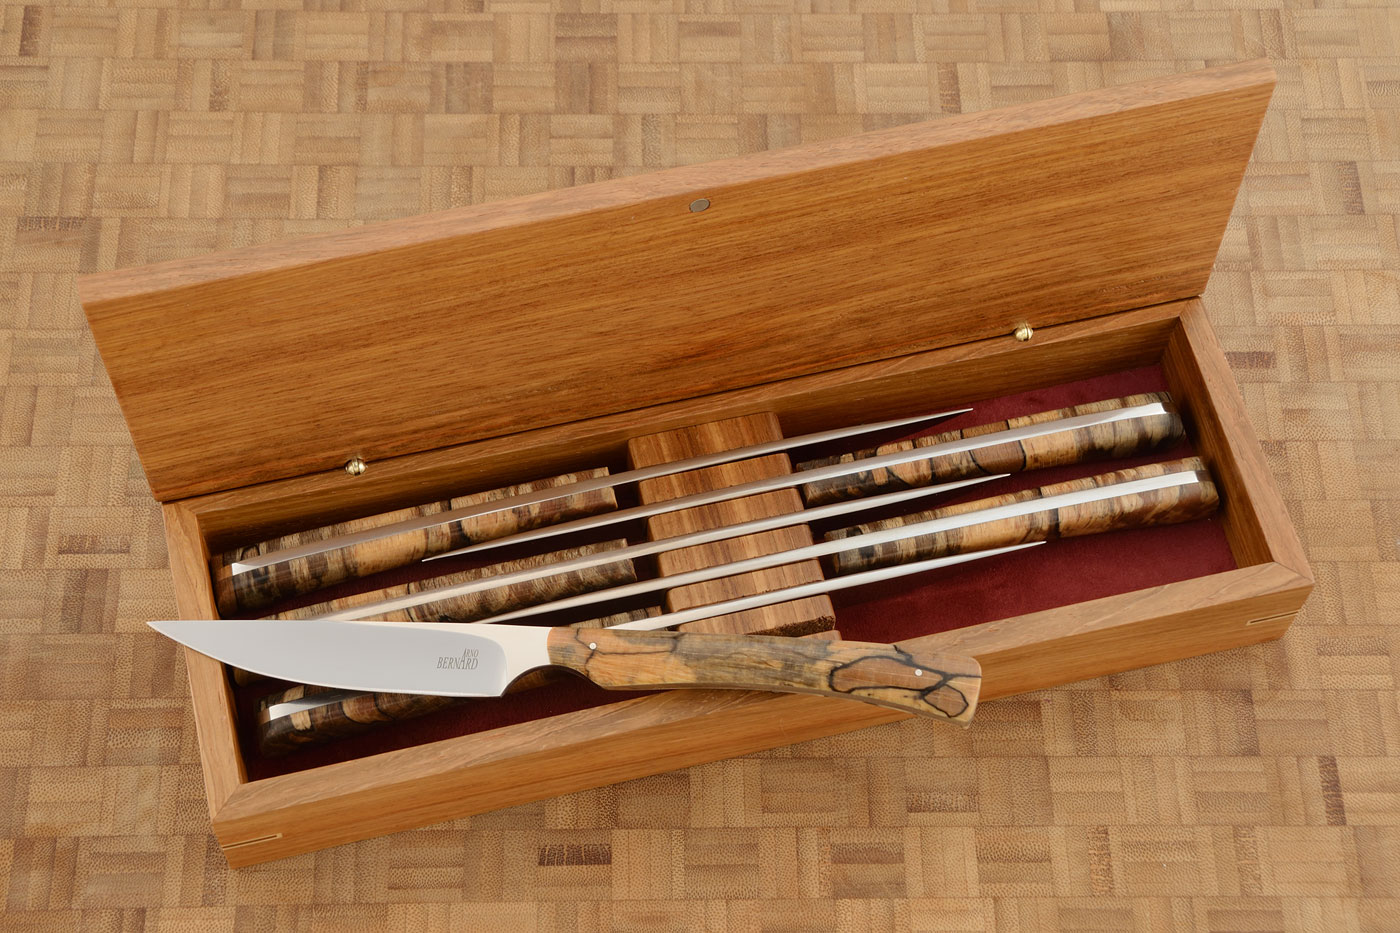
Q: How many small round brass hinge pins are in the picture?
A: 2